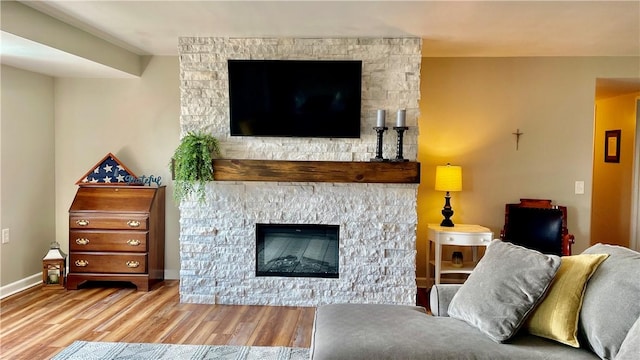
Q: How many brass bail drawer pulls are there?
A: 6